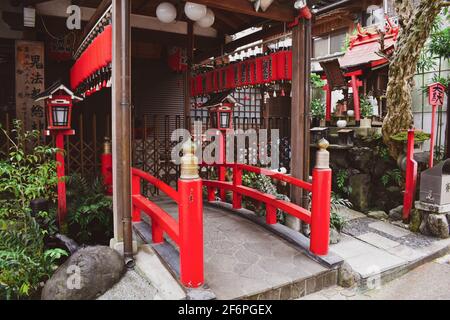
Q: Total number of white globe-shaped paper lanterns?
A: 3